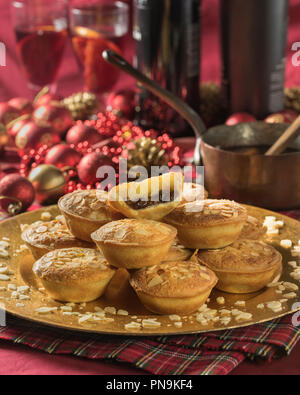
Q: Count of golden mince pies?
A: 11